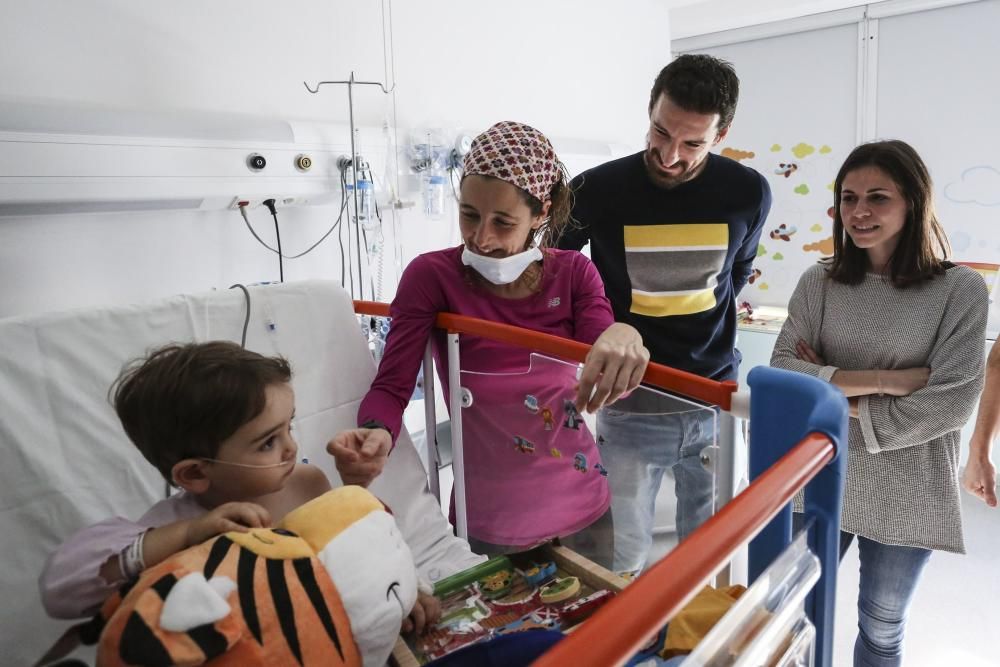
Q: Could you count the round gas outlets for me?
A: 2